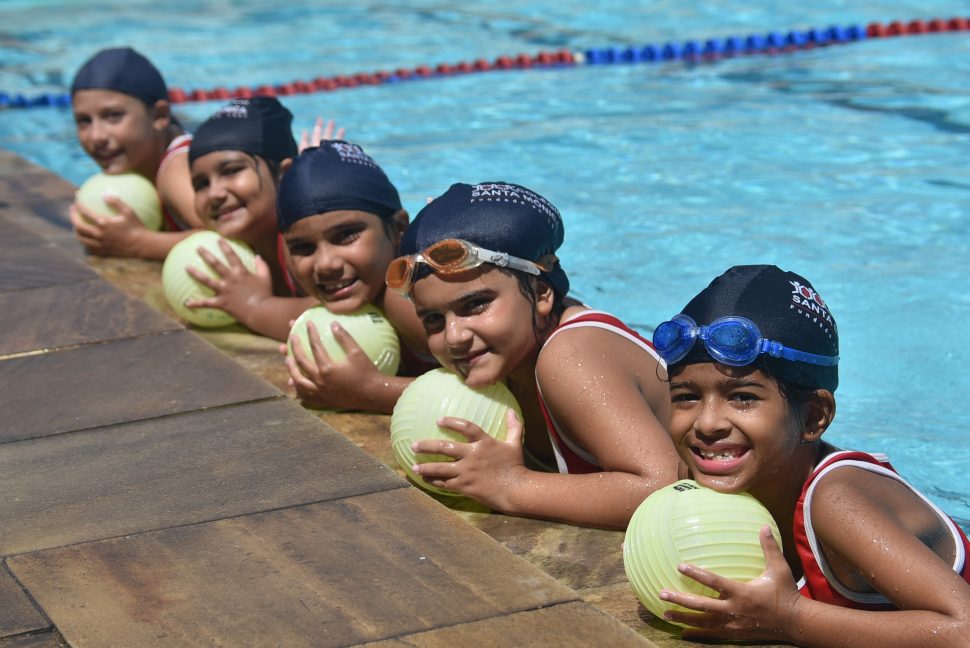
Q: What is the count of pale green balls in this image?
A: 5